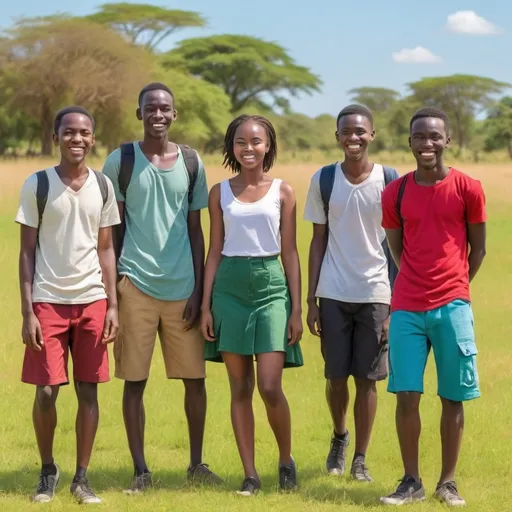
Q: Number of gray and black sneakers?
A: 10